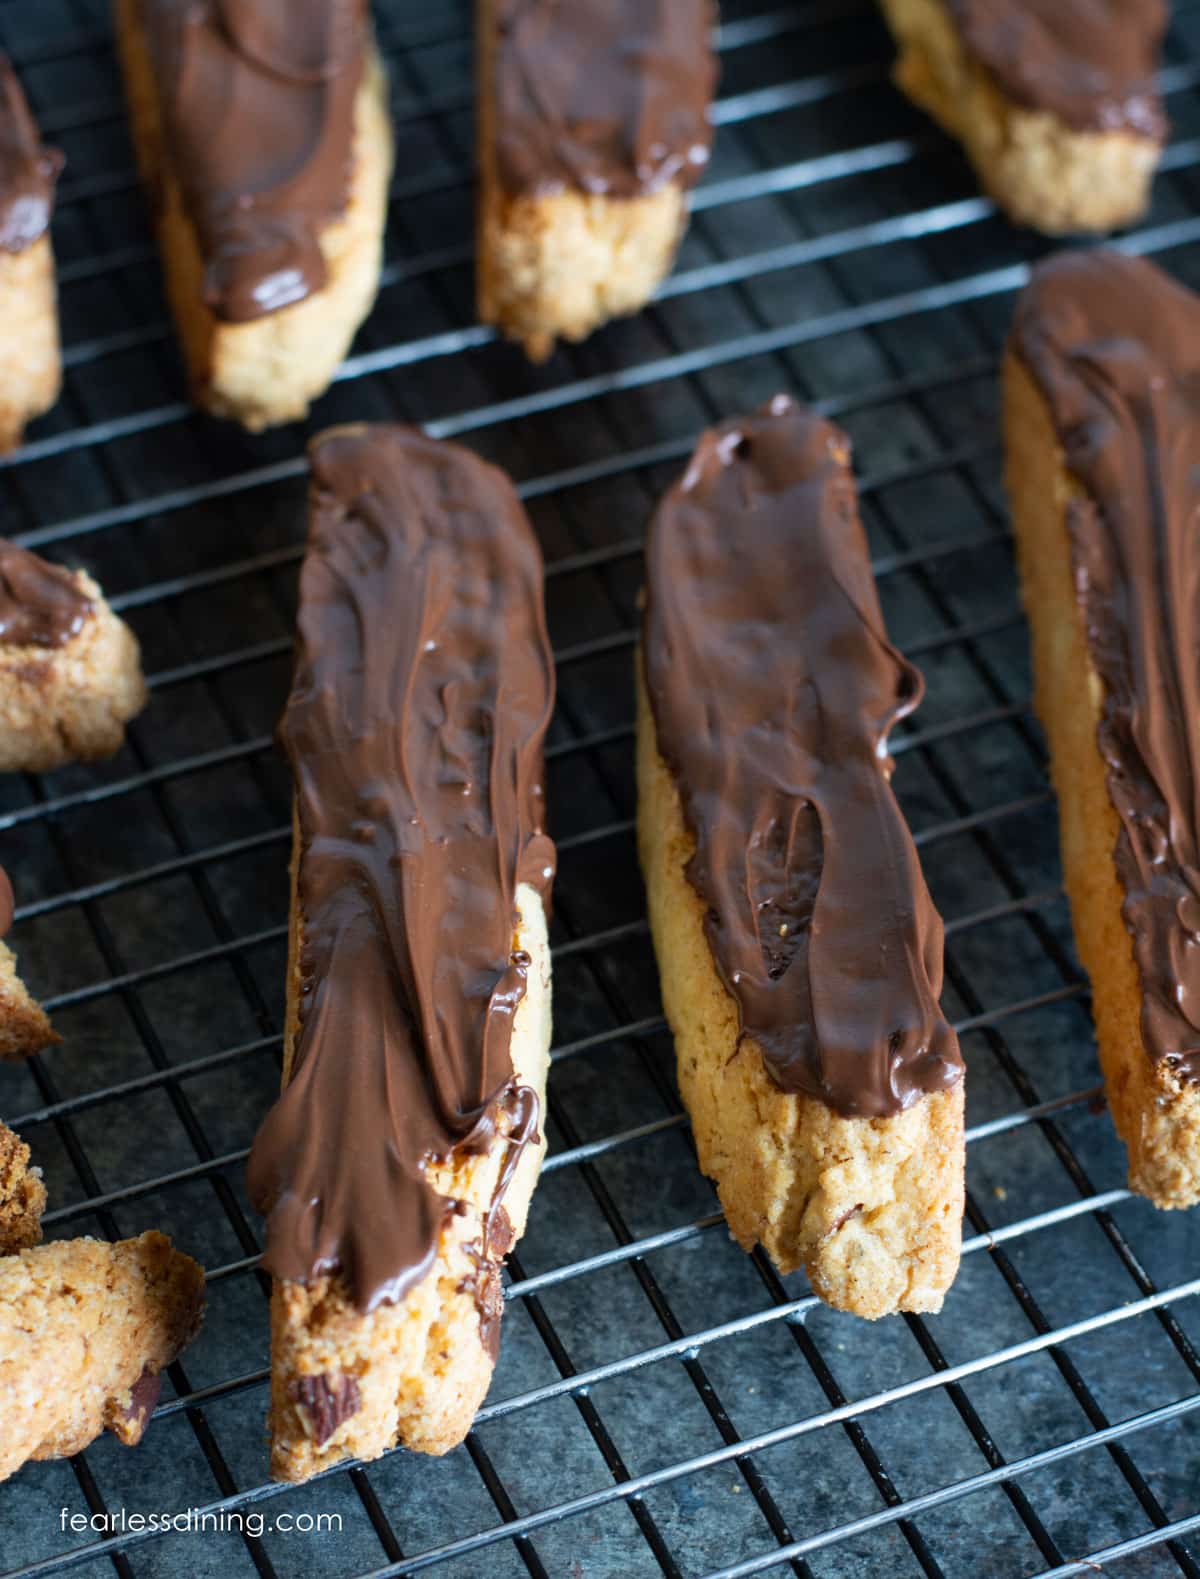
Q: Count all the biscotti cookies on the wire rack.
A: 11